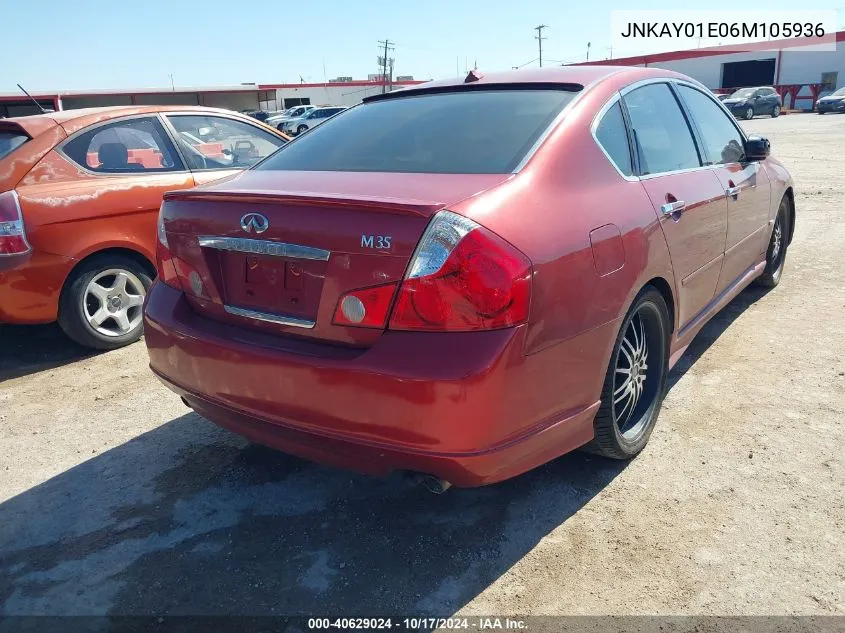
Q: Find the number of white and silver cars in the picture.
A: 2